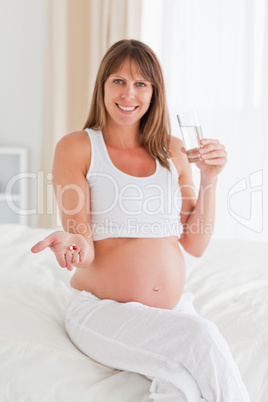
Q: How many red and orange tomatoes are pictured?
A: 0